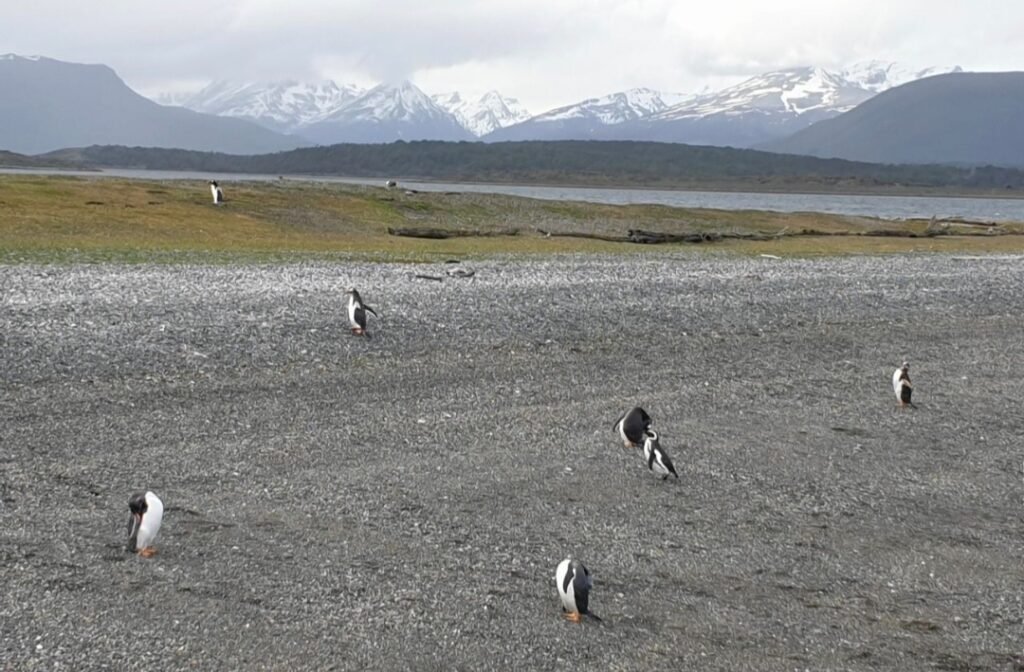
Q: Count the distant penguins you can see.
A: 1